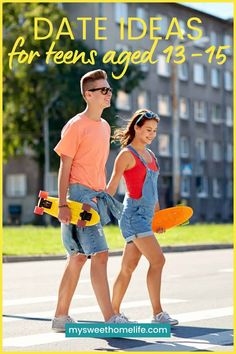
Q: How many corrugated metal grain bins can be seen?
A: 0